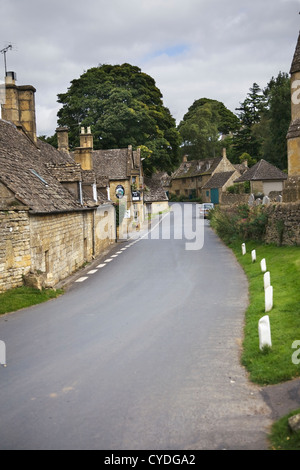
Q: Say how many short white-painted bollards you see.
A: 6